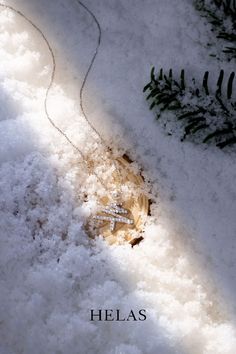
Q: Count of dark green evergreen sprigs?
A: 2